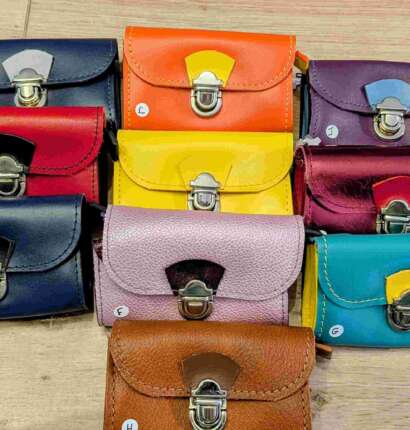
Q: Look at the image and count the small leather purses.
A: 10